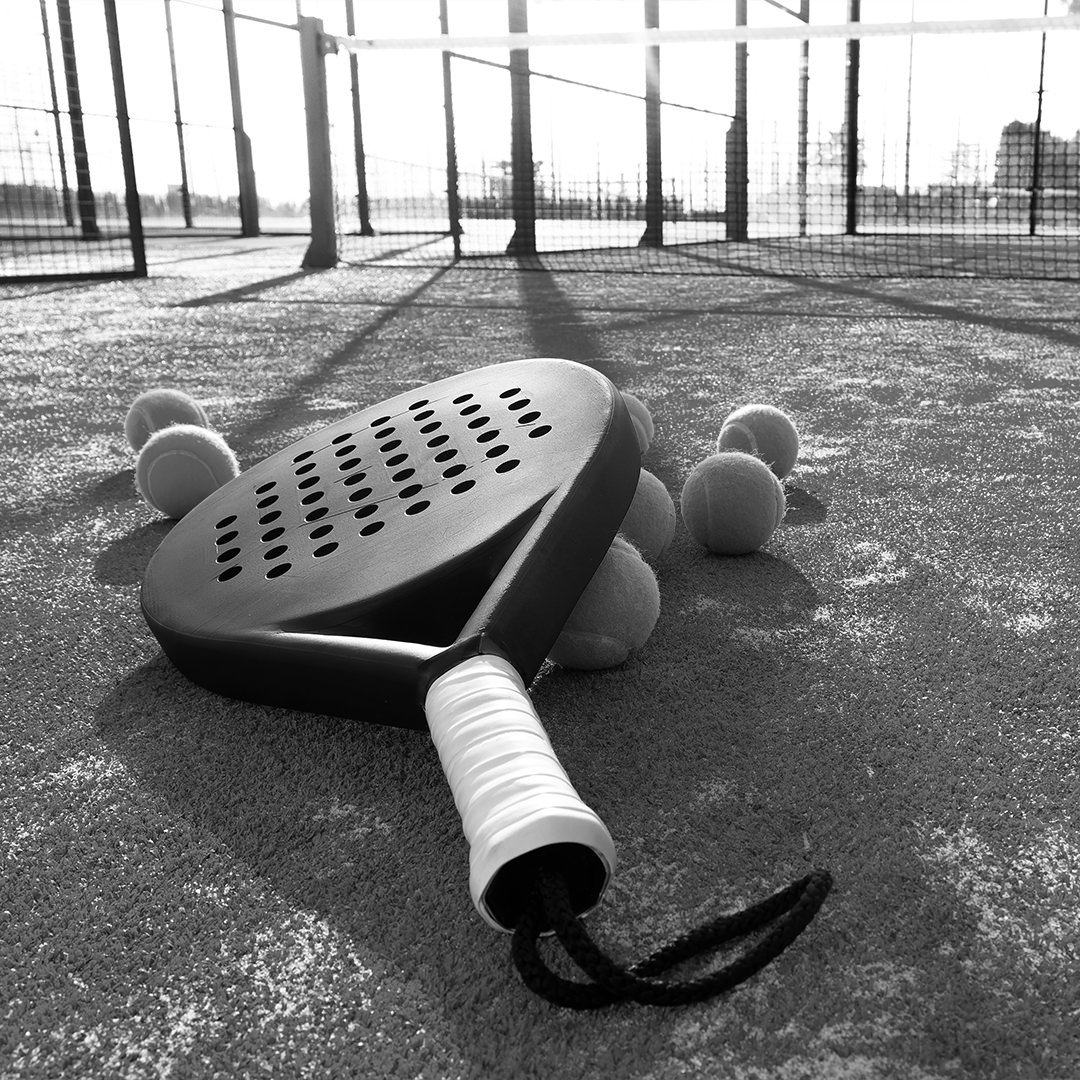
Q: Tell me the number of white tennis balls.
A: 7